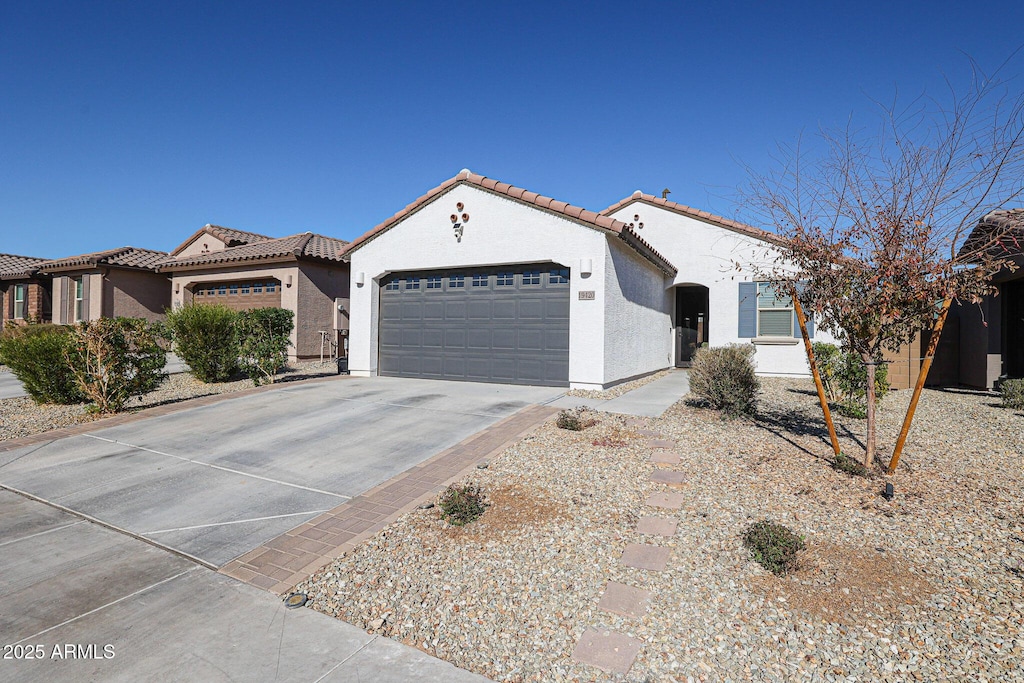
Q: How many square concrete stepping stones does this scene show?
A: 10